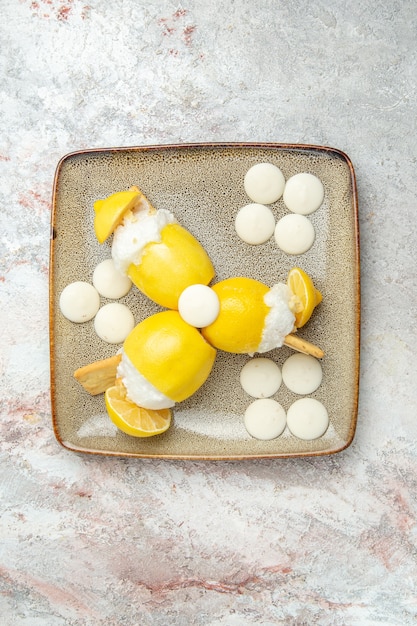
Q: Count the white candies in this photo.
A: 12